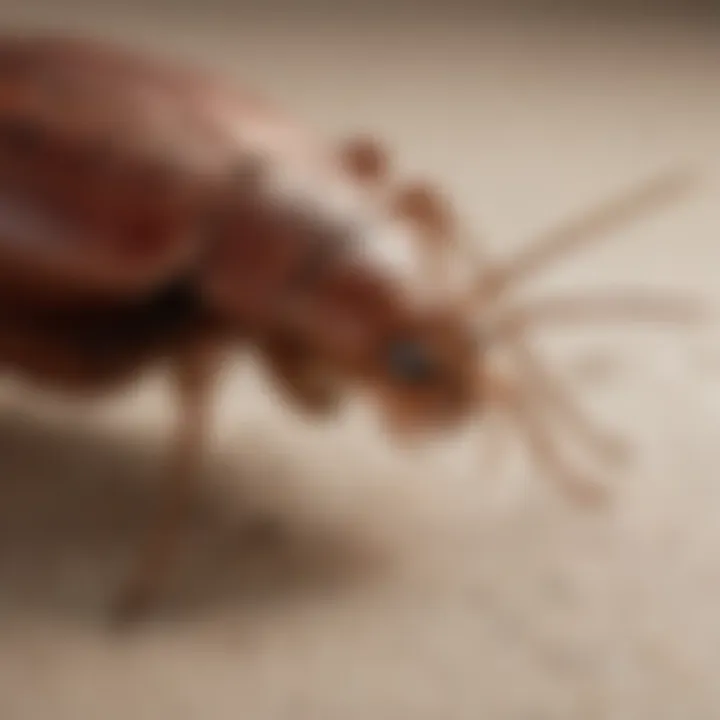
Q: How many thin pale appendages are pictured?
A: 4